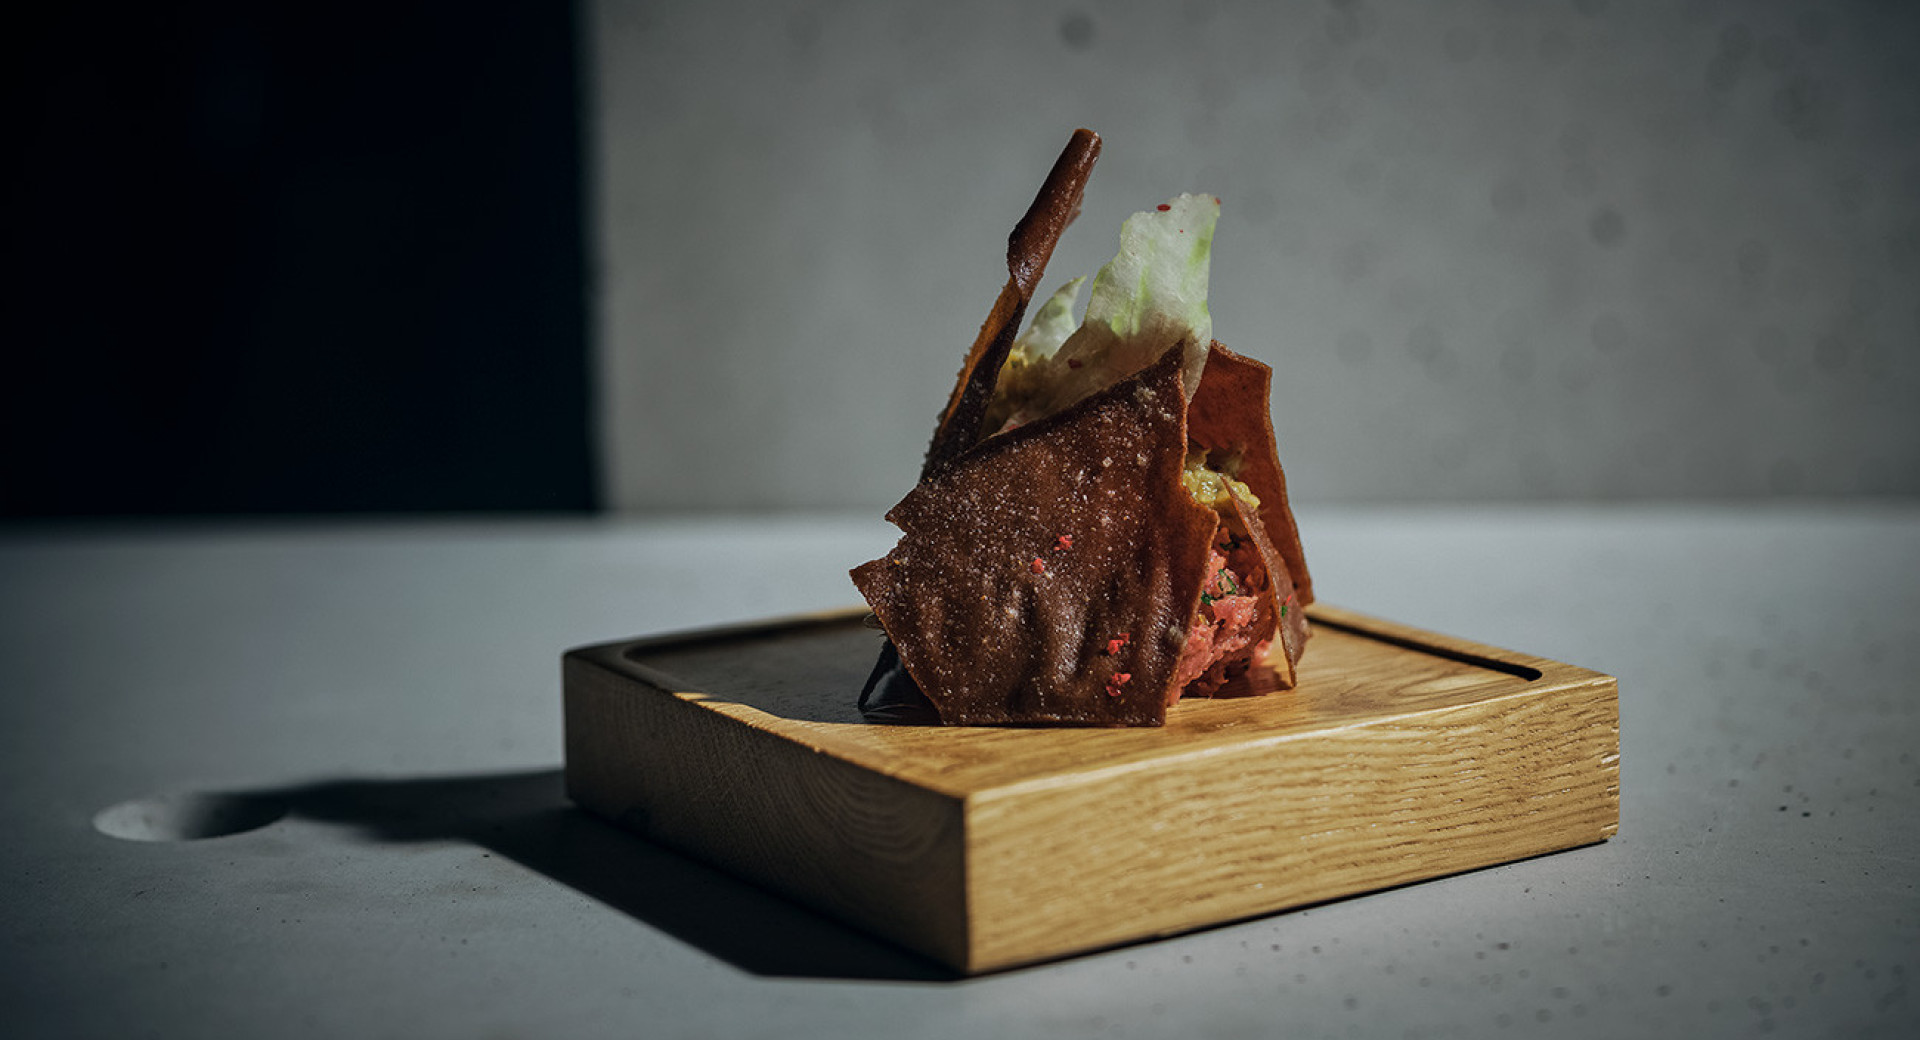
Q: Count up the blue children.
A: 0